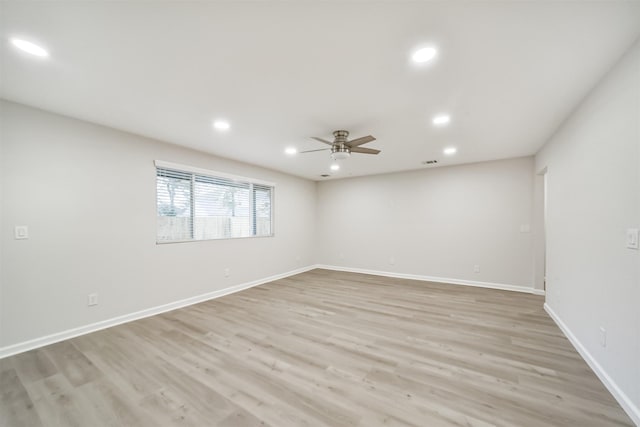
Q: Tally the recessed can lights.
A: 7